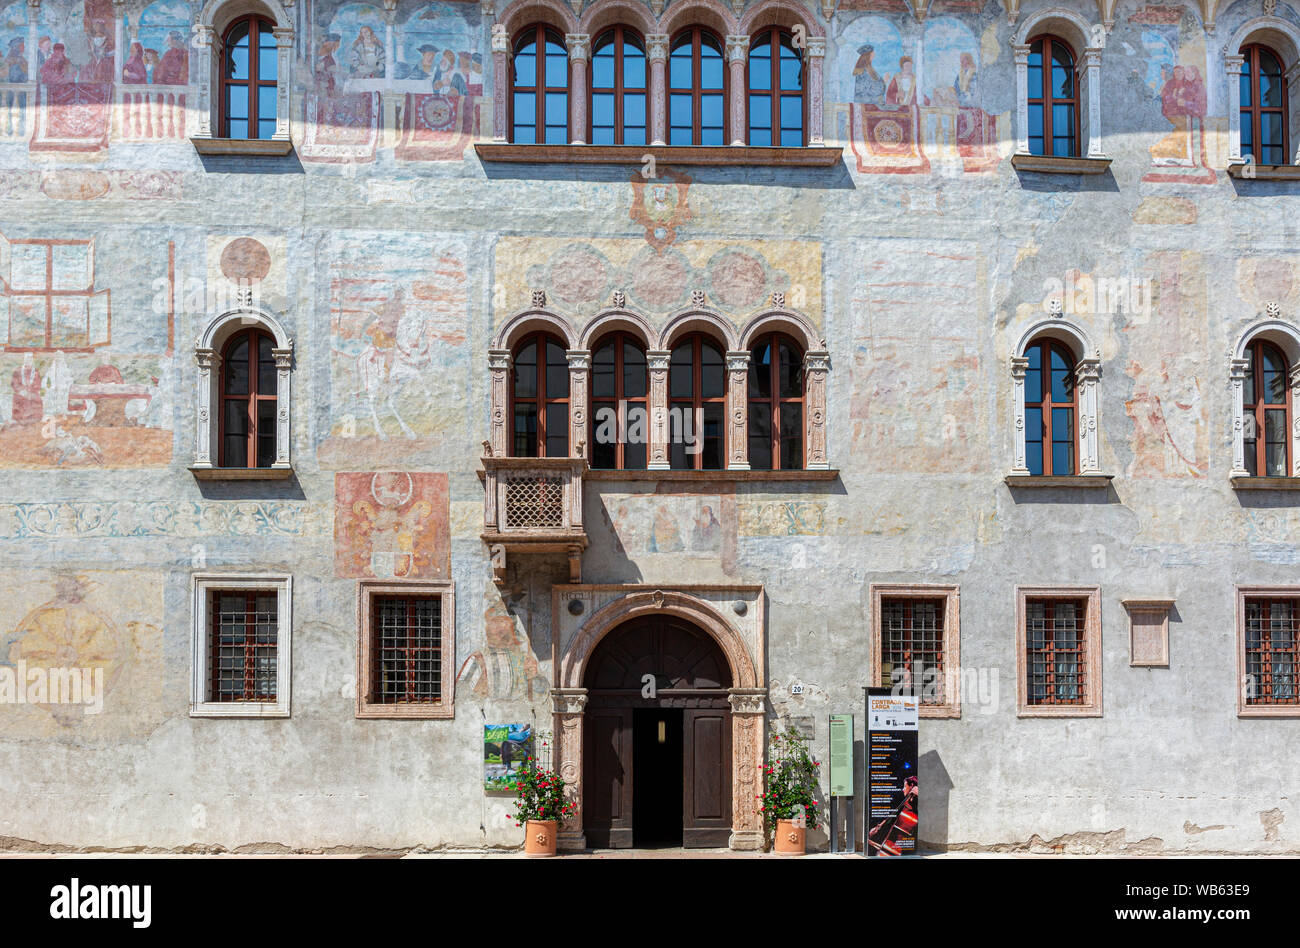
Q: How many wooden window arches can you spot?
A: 14